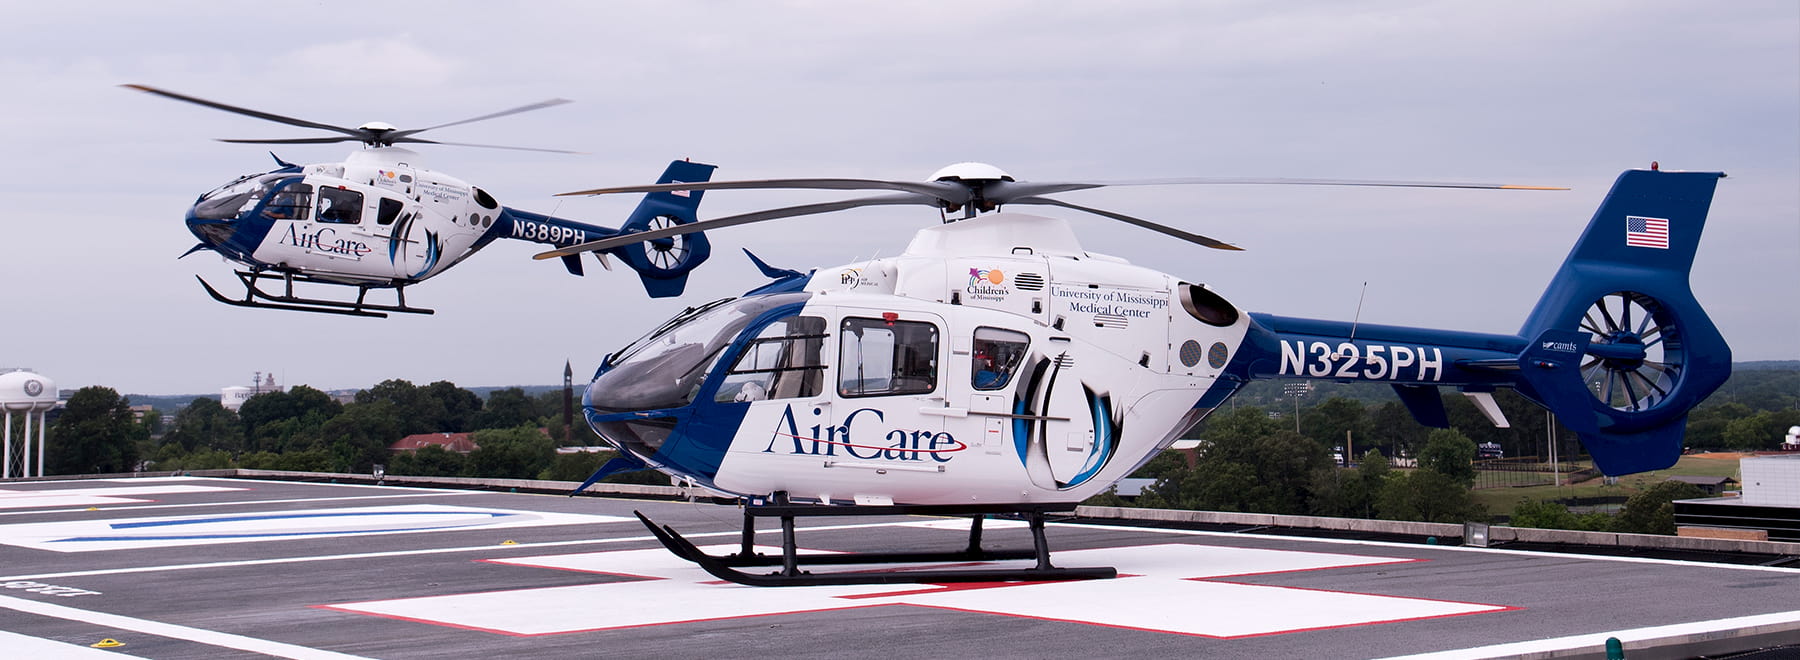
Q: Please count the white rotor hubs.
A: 2